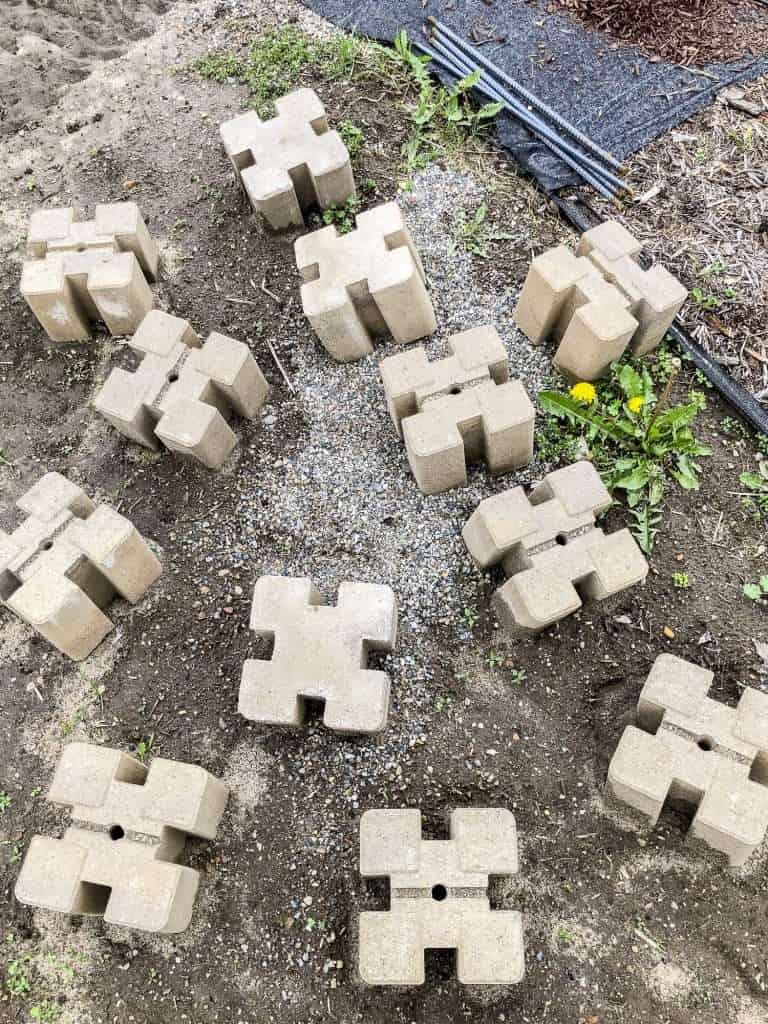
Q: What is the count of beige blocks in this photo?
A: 12